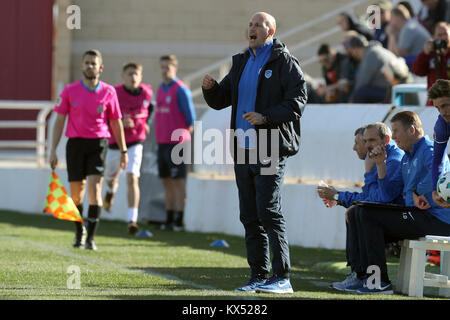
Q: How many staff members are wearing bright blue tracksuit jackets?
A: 3